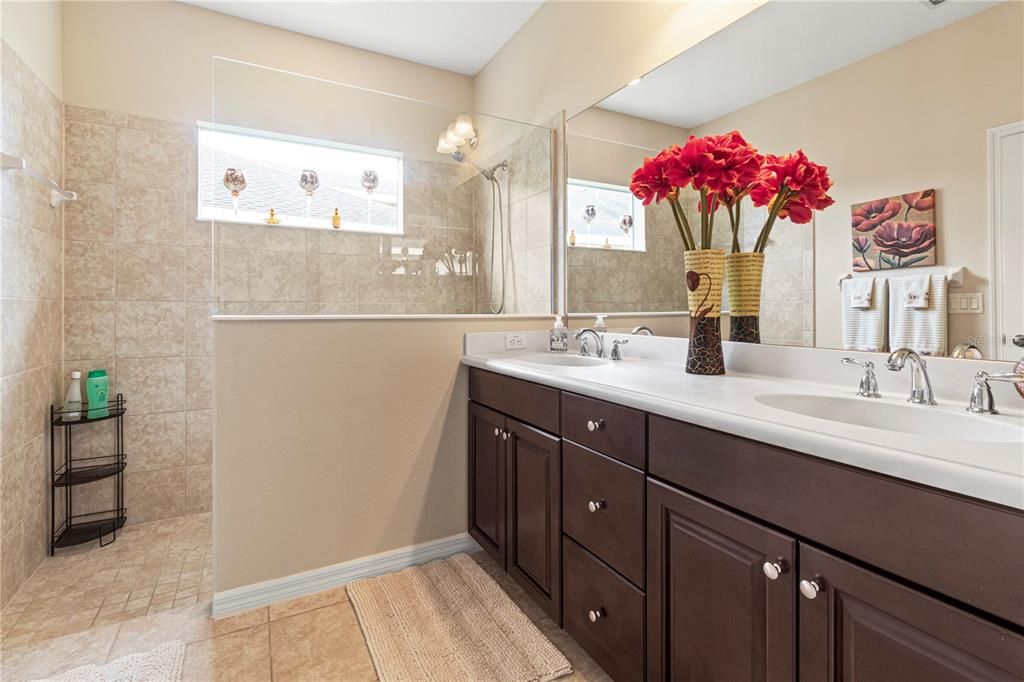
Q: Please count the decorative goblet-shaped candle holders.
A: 3